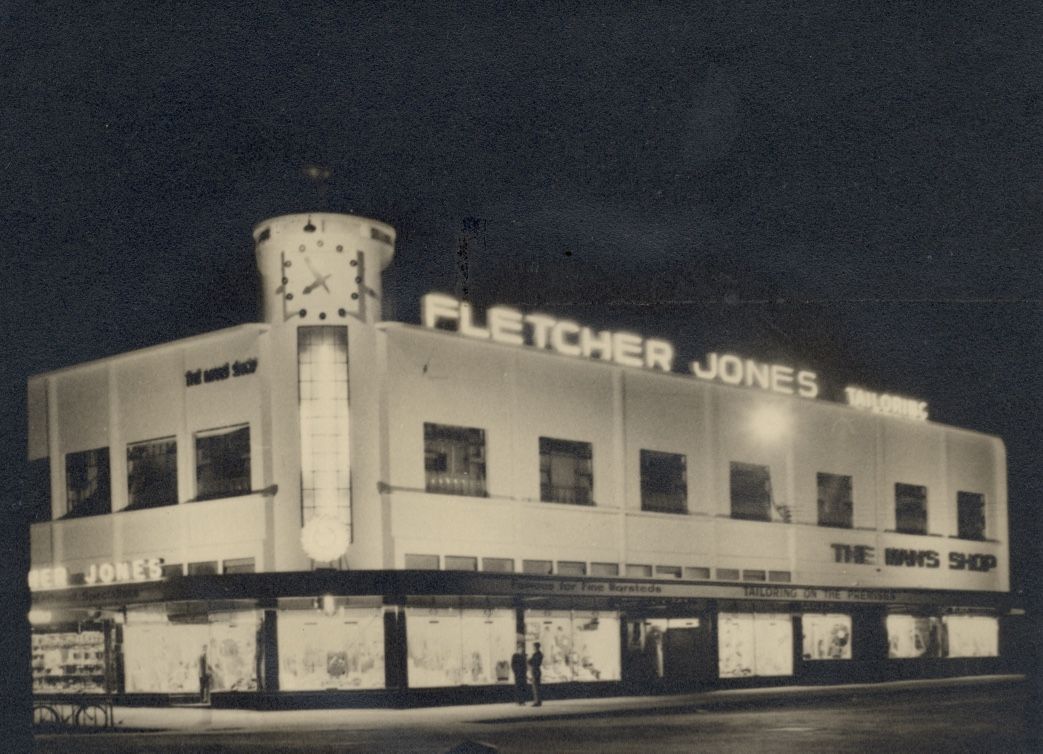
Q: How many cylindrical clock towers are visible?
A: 1